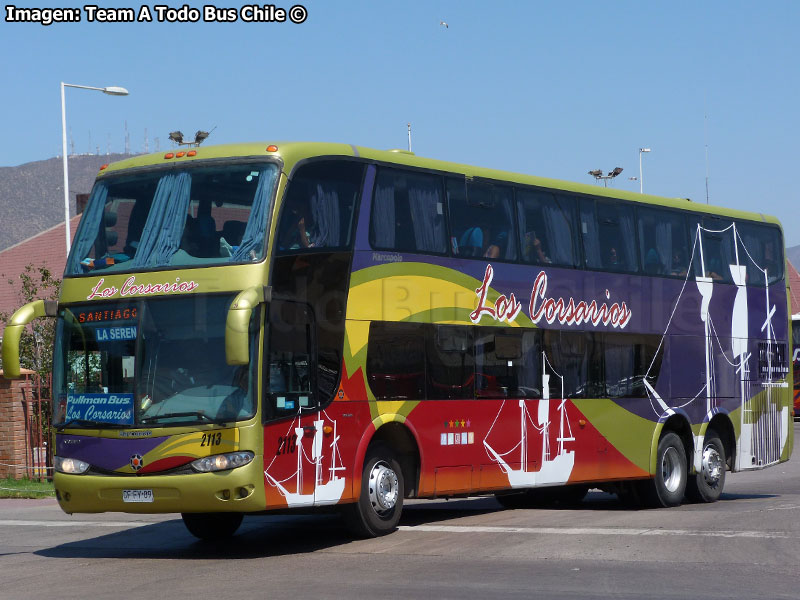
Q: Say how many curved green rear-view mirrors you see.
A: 2